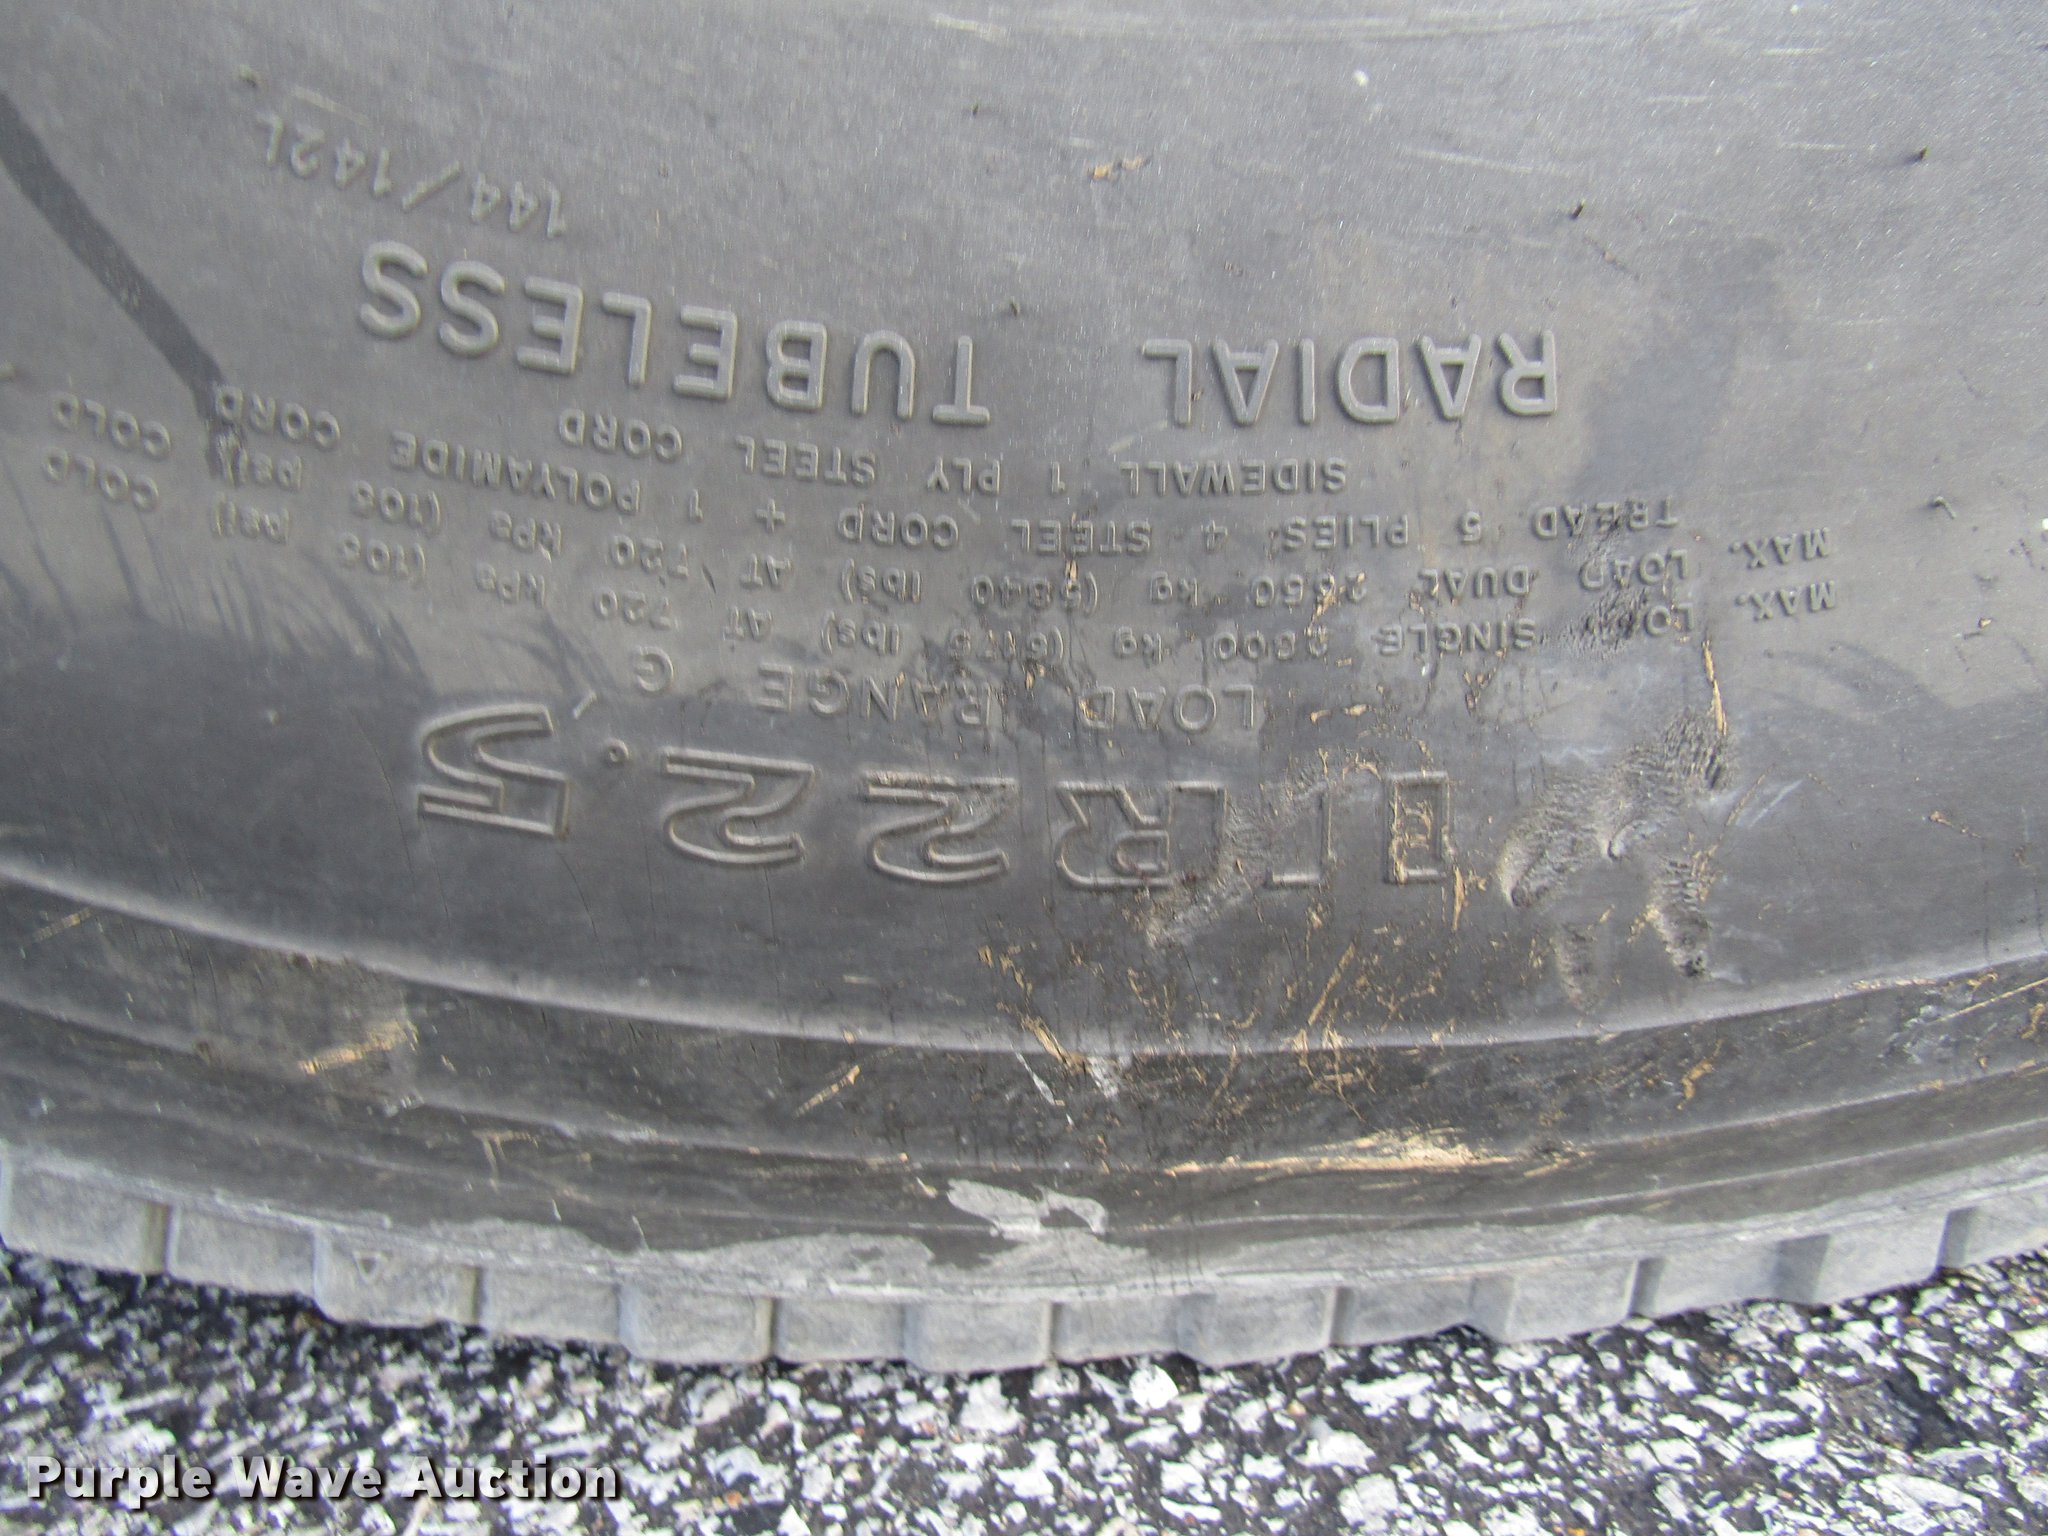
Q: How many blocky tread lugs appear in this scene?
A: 14